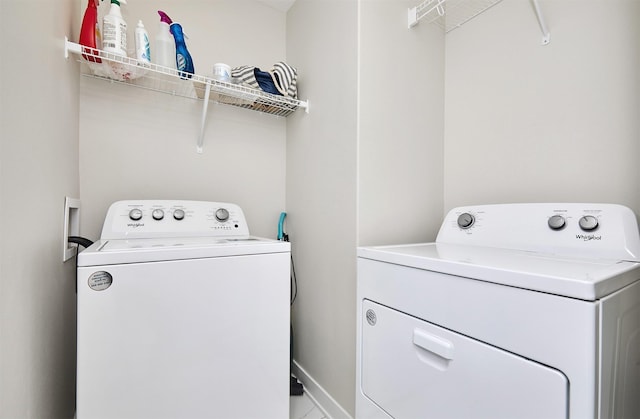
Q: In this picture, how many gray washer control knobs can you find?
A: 4